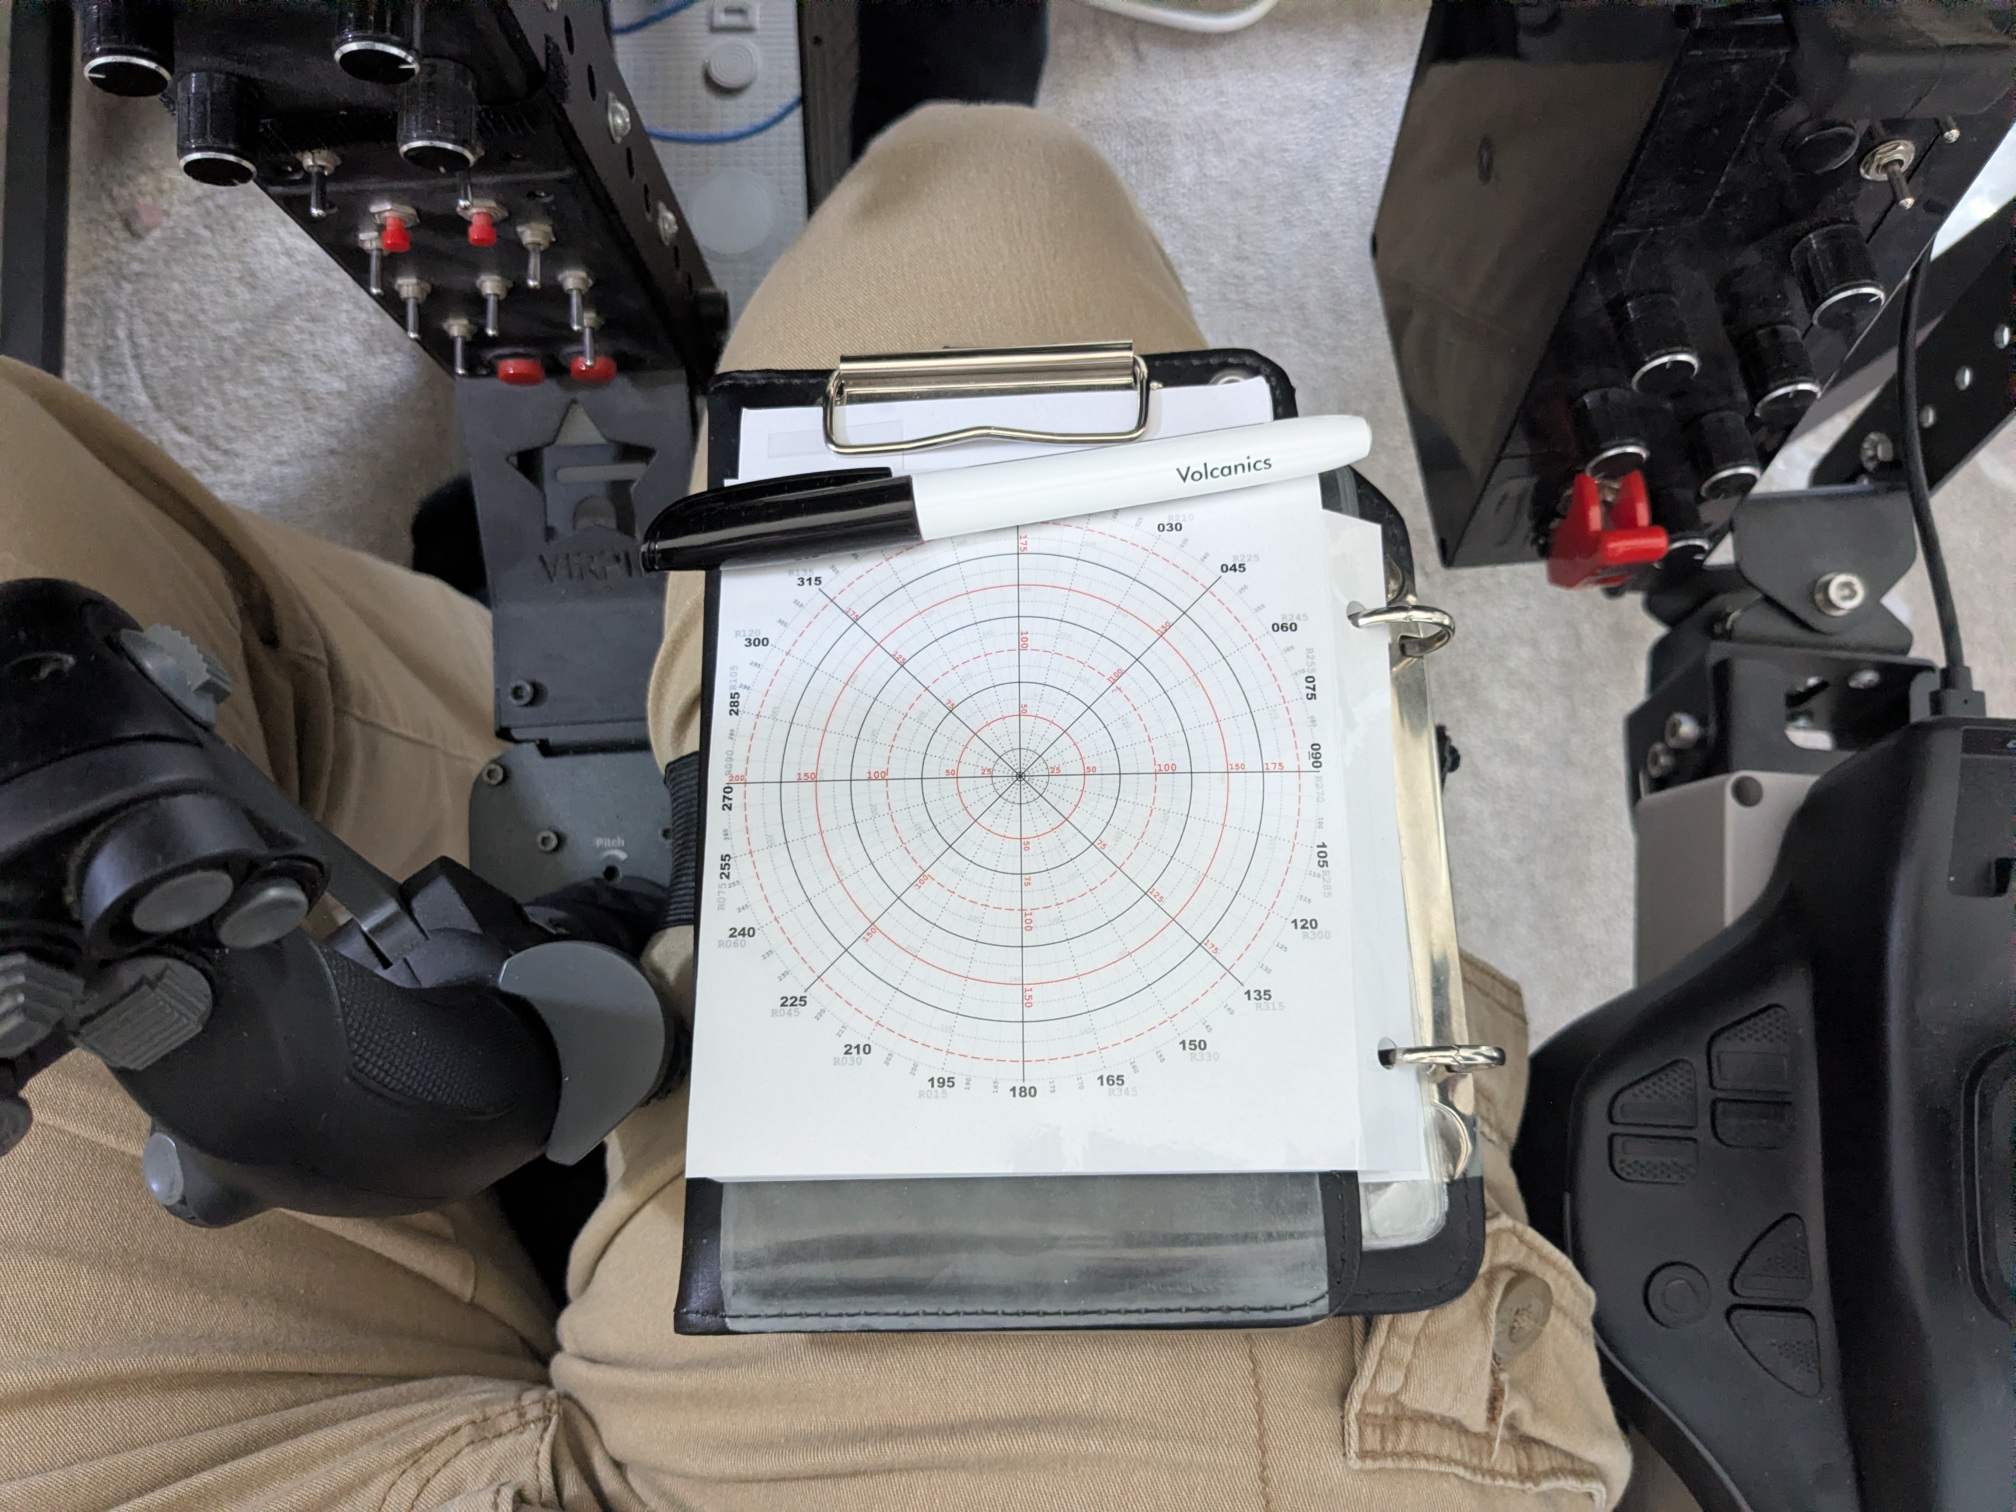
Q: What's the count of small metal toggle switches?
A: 11